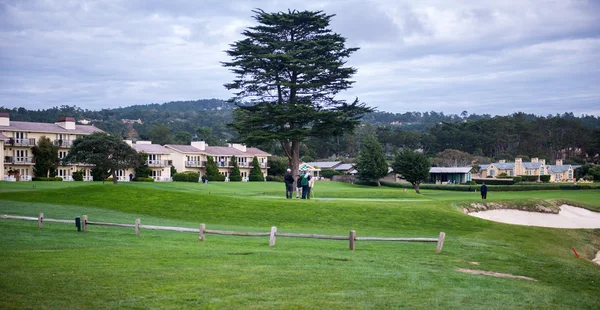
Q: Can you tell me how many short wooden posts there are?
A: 7